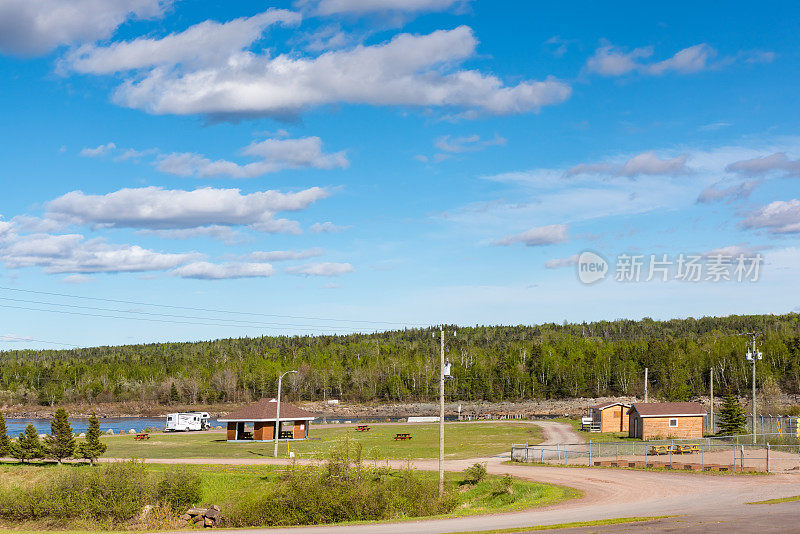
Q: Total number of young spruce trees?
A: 5